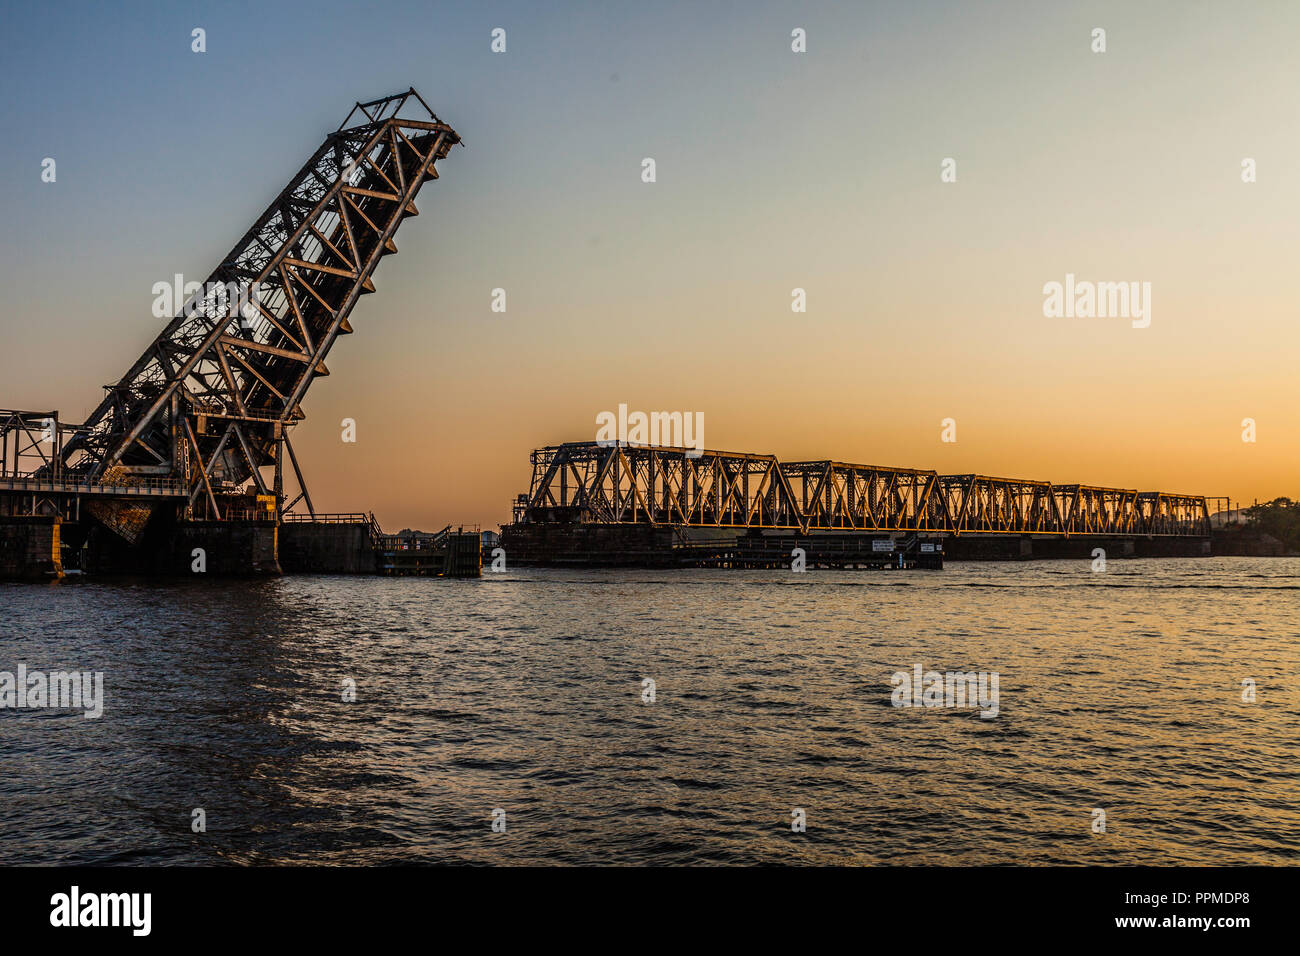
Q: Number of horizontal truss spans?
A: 5